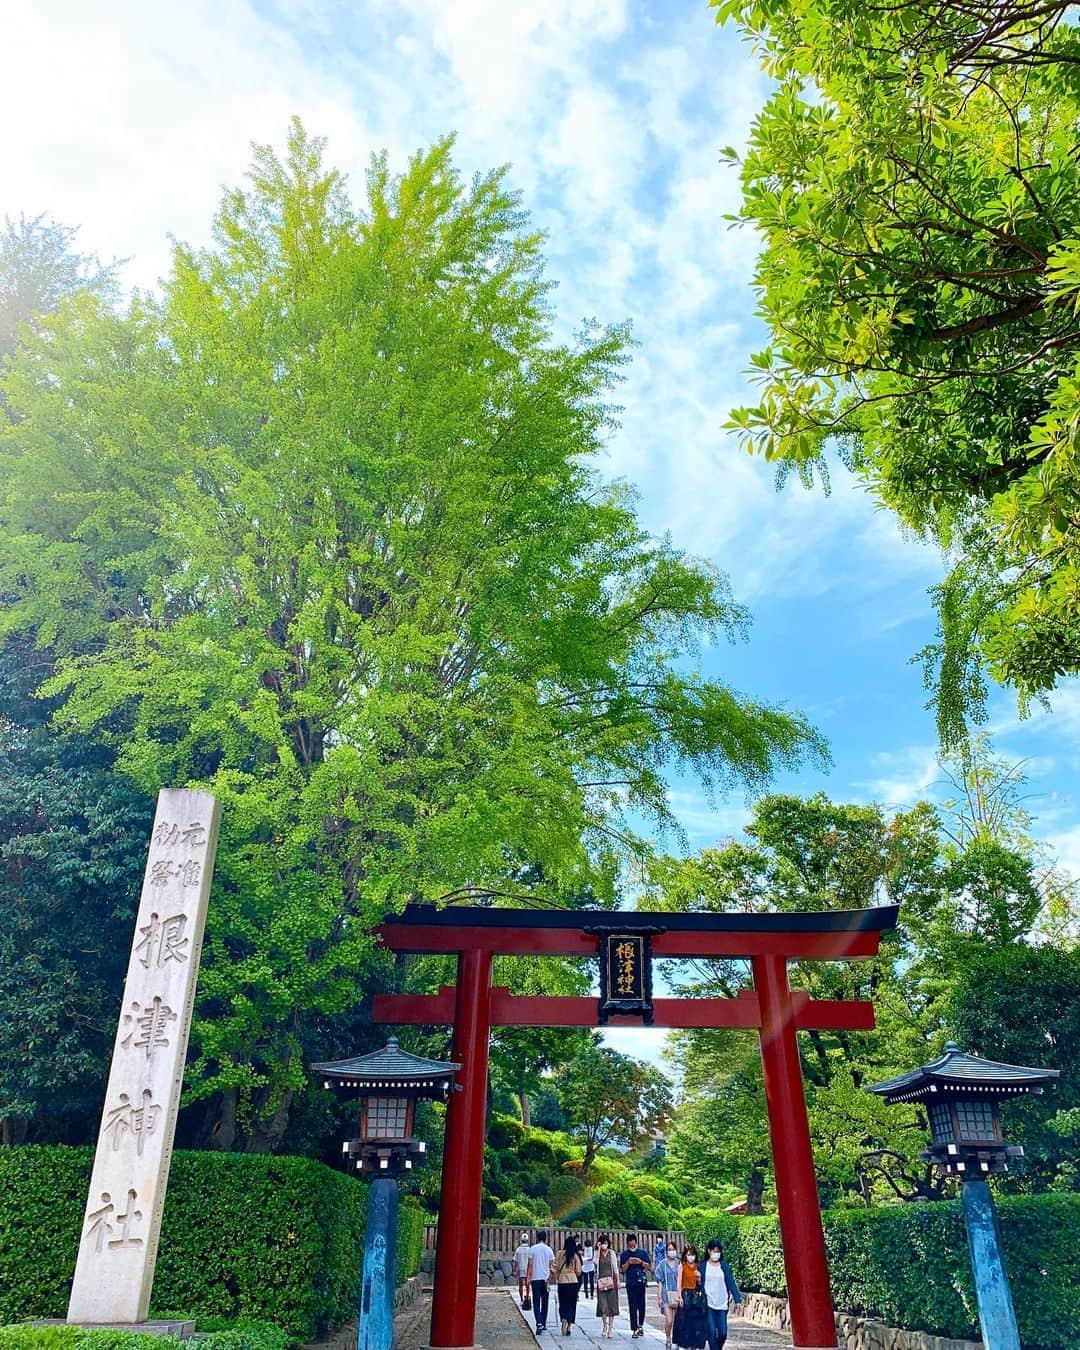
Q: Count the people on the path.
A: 11